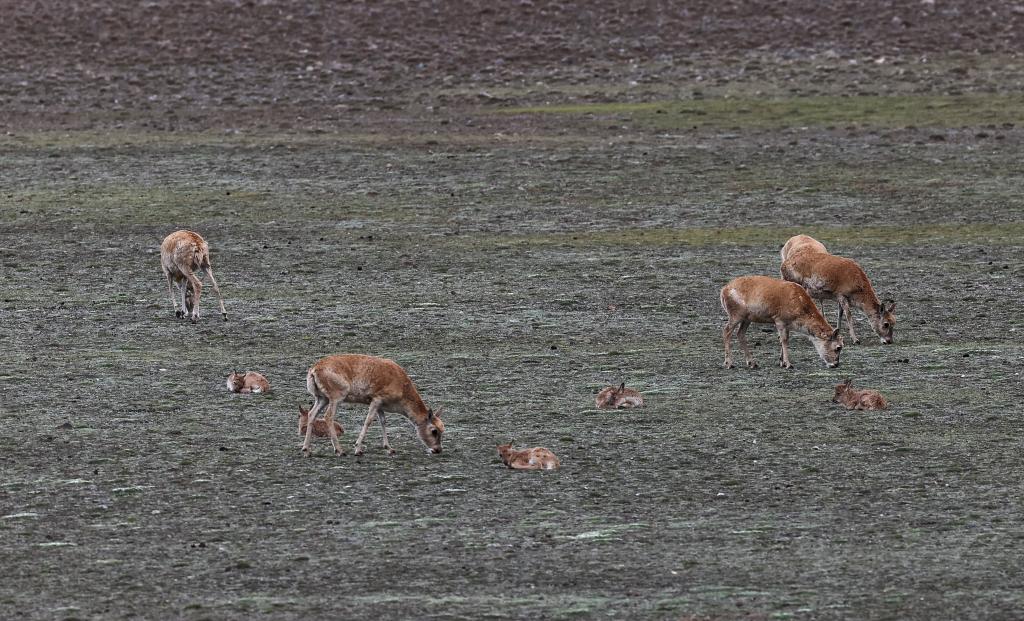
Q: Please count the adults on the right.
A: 3